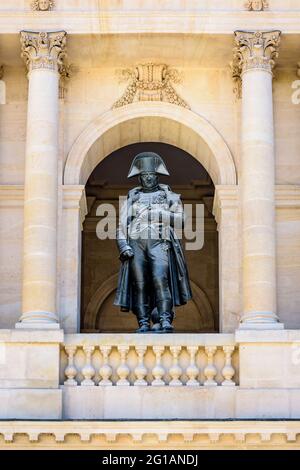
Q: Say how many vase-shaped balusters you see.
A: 10